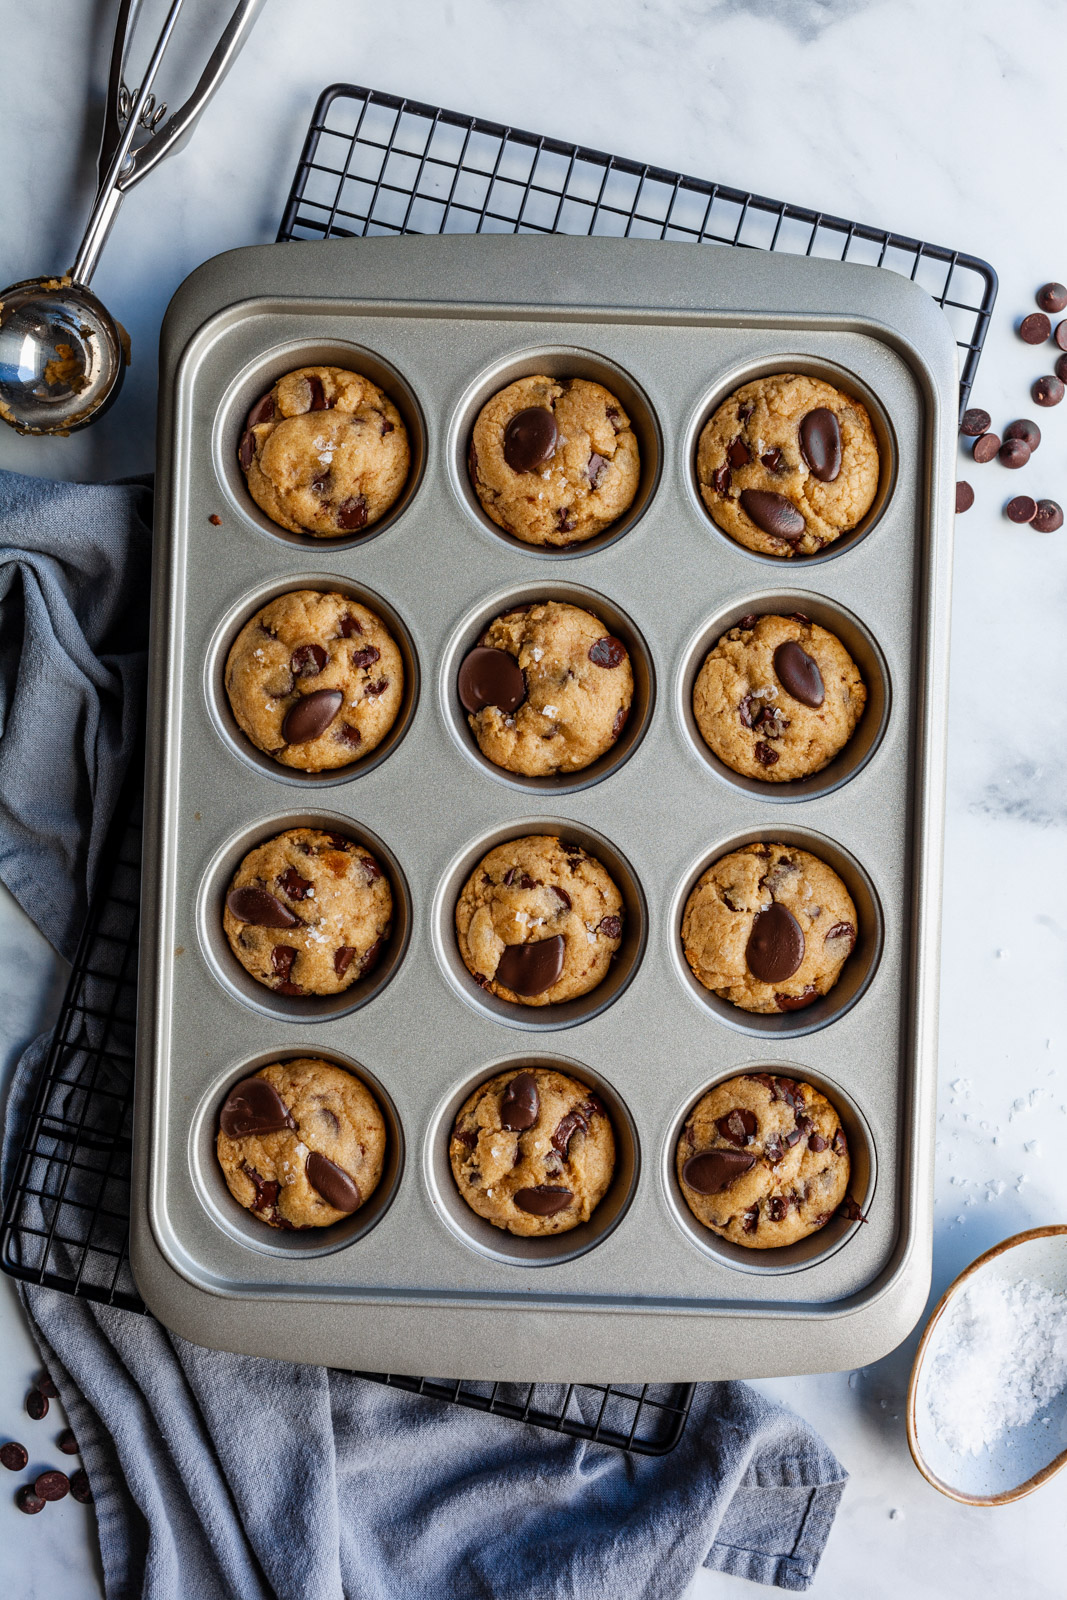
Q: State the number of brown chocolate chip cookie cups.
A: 12